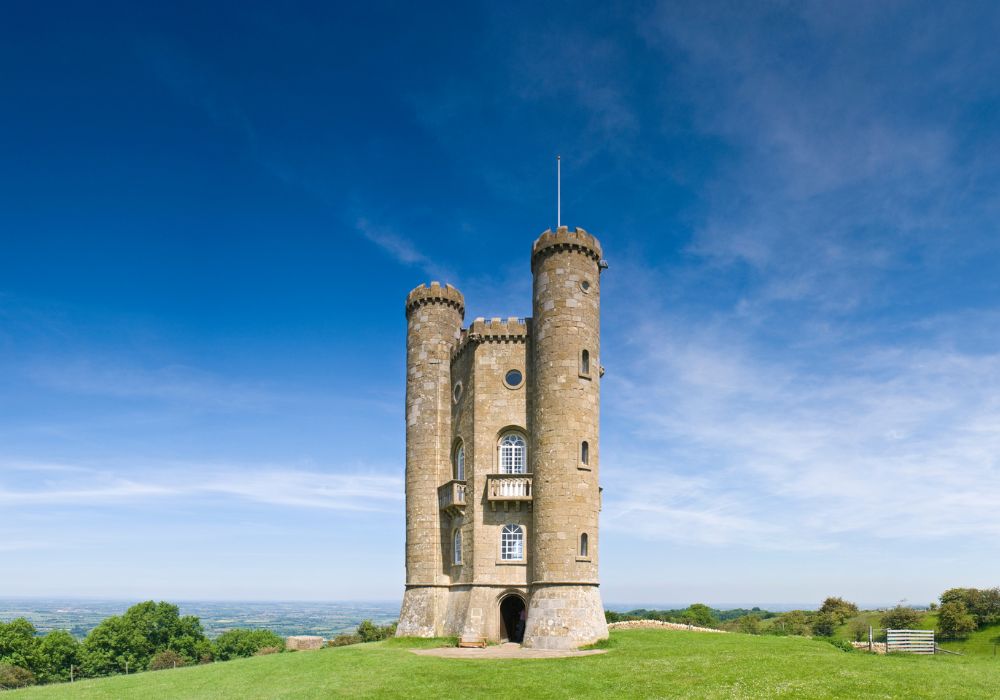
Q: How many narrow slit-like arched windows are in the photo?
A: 3